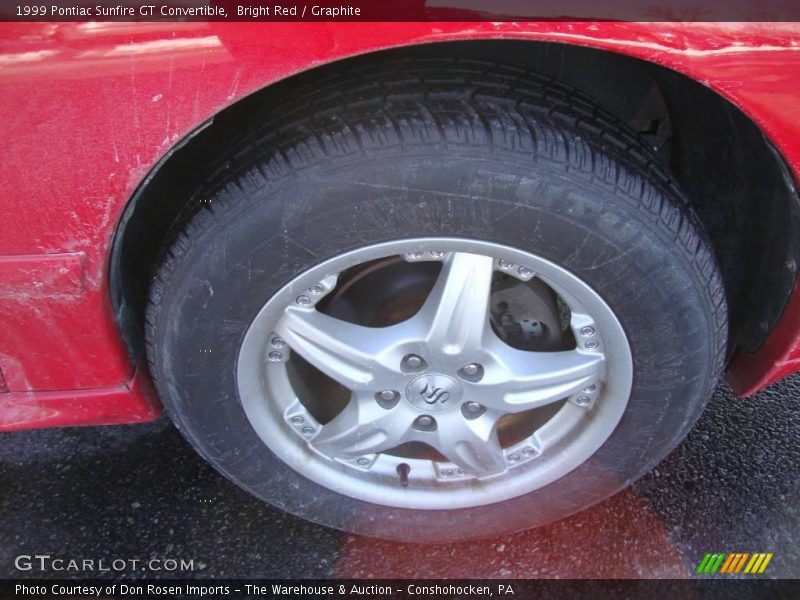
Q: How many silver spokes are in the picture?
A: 5